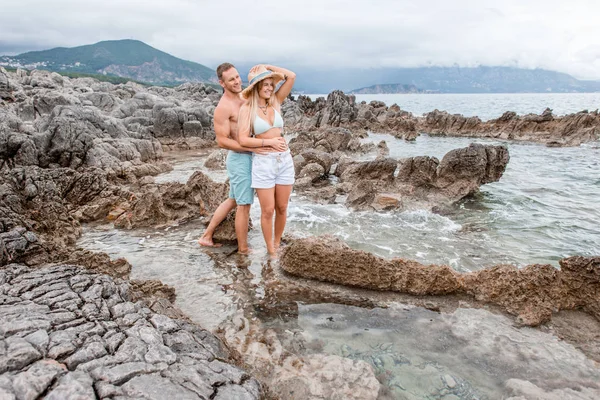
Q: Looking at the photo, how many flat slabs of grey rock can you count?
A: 1